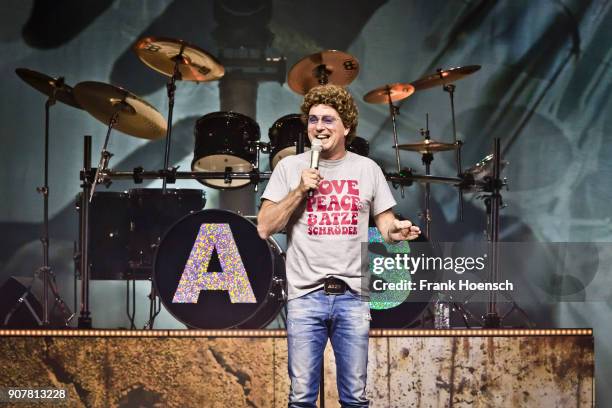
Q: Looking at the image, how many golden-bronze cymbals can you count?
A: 7